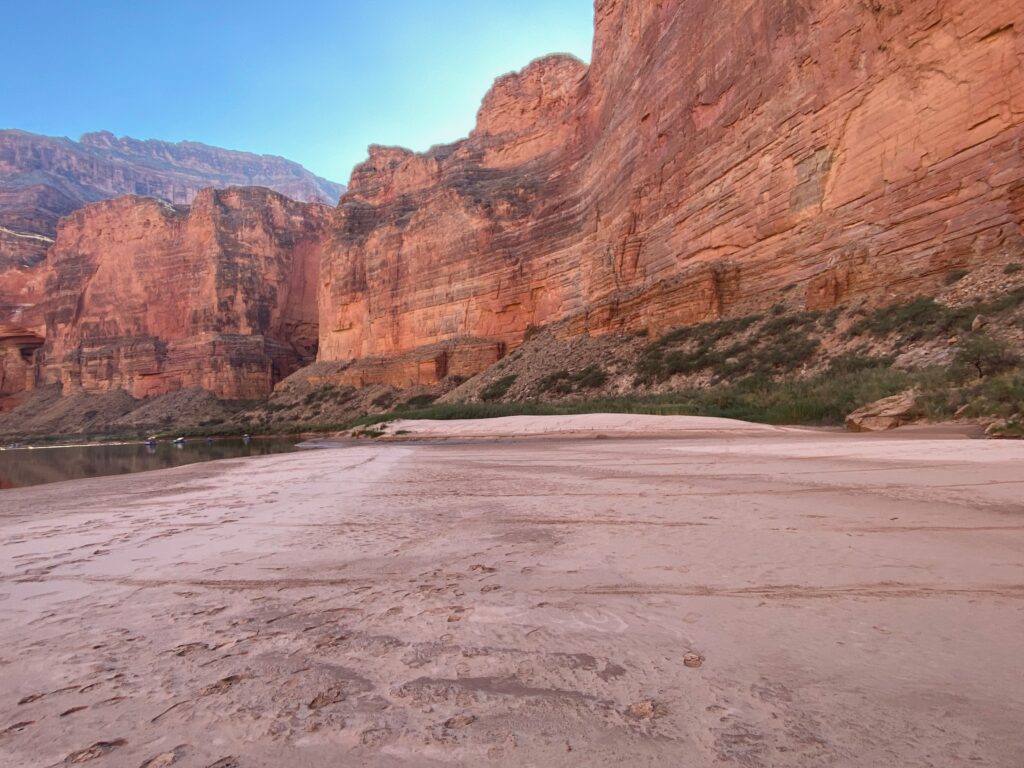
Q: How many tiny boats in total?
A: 4